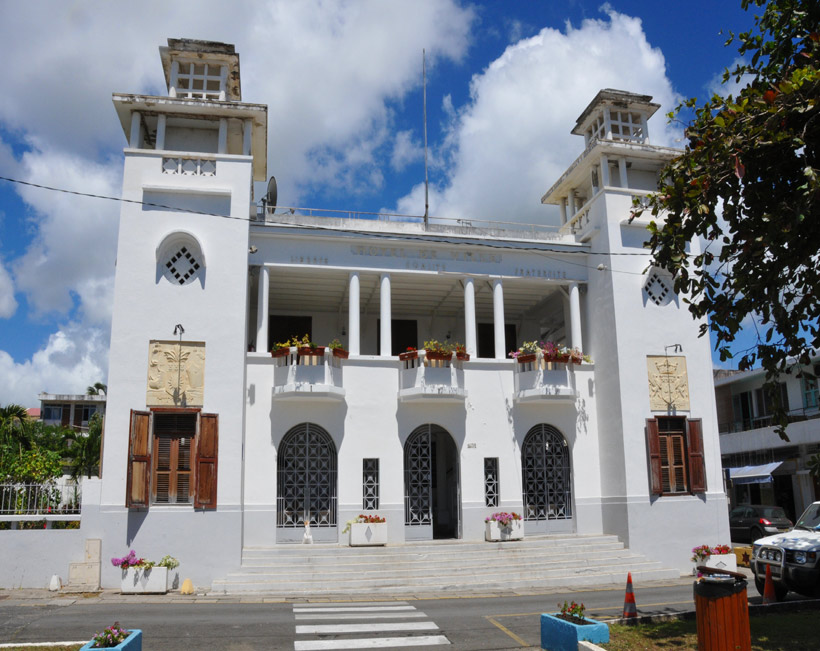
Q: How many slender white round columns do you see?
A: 6